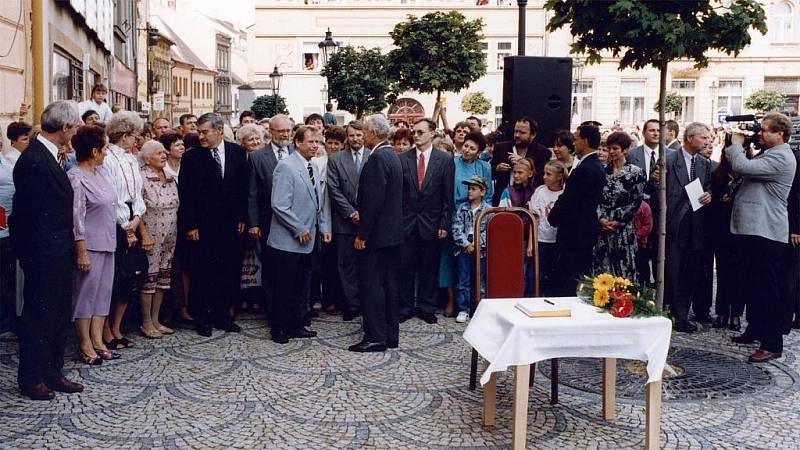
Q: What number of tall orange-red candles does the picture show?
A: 0